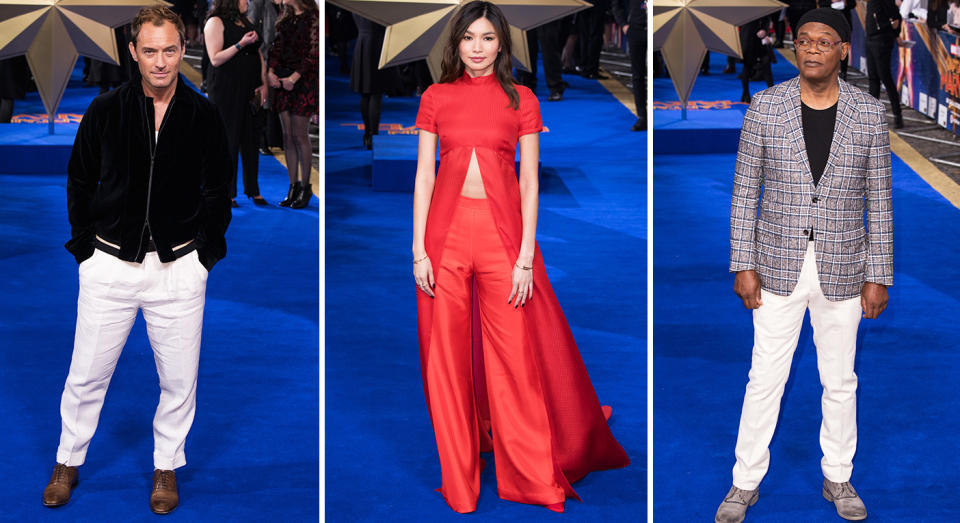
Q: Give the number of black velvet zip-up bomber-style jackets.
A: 1